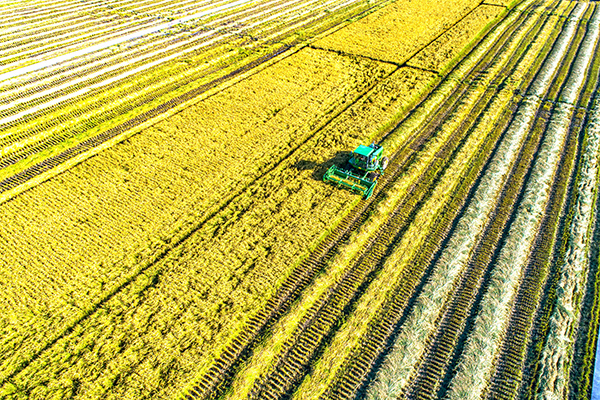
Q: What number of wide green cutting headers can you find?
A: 1